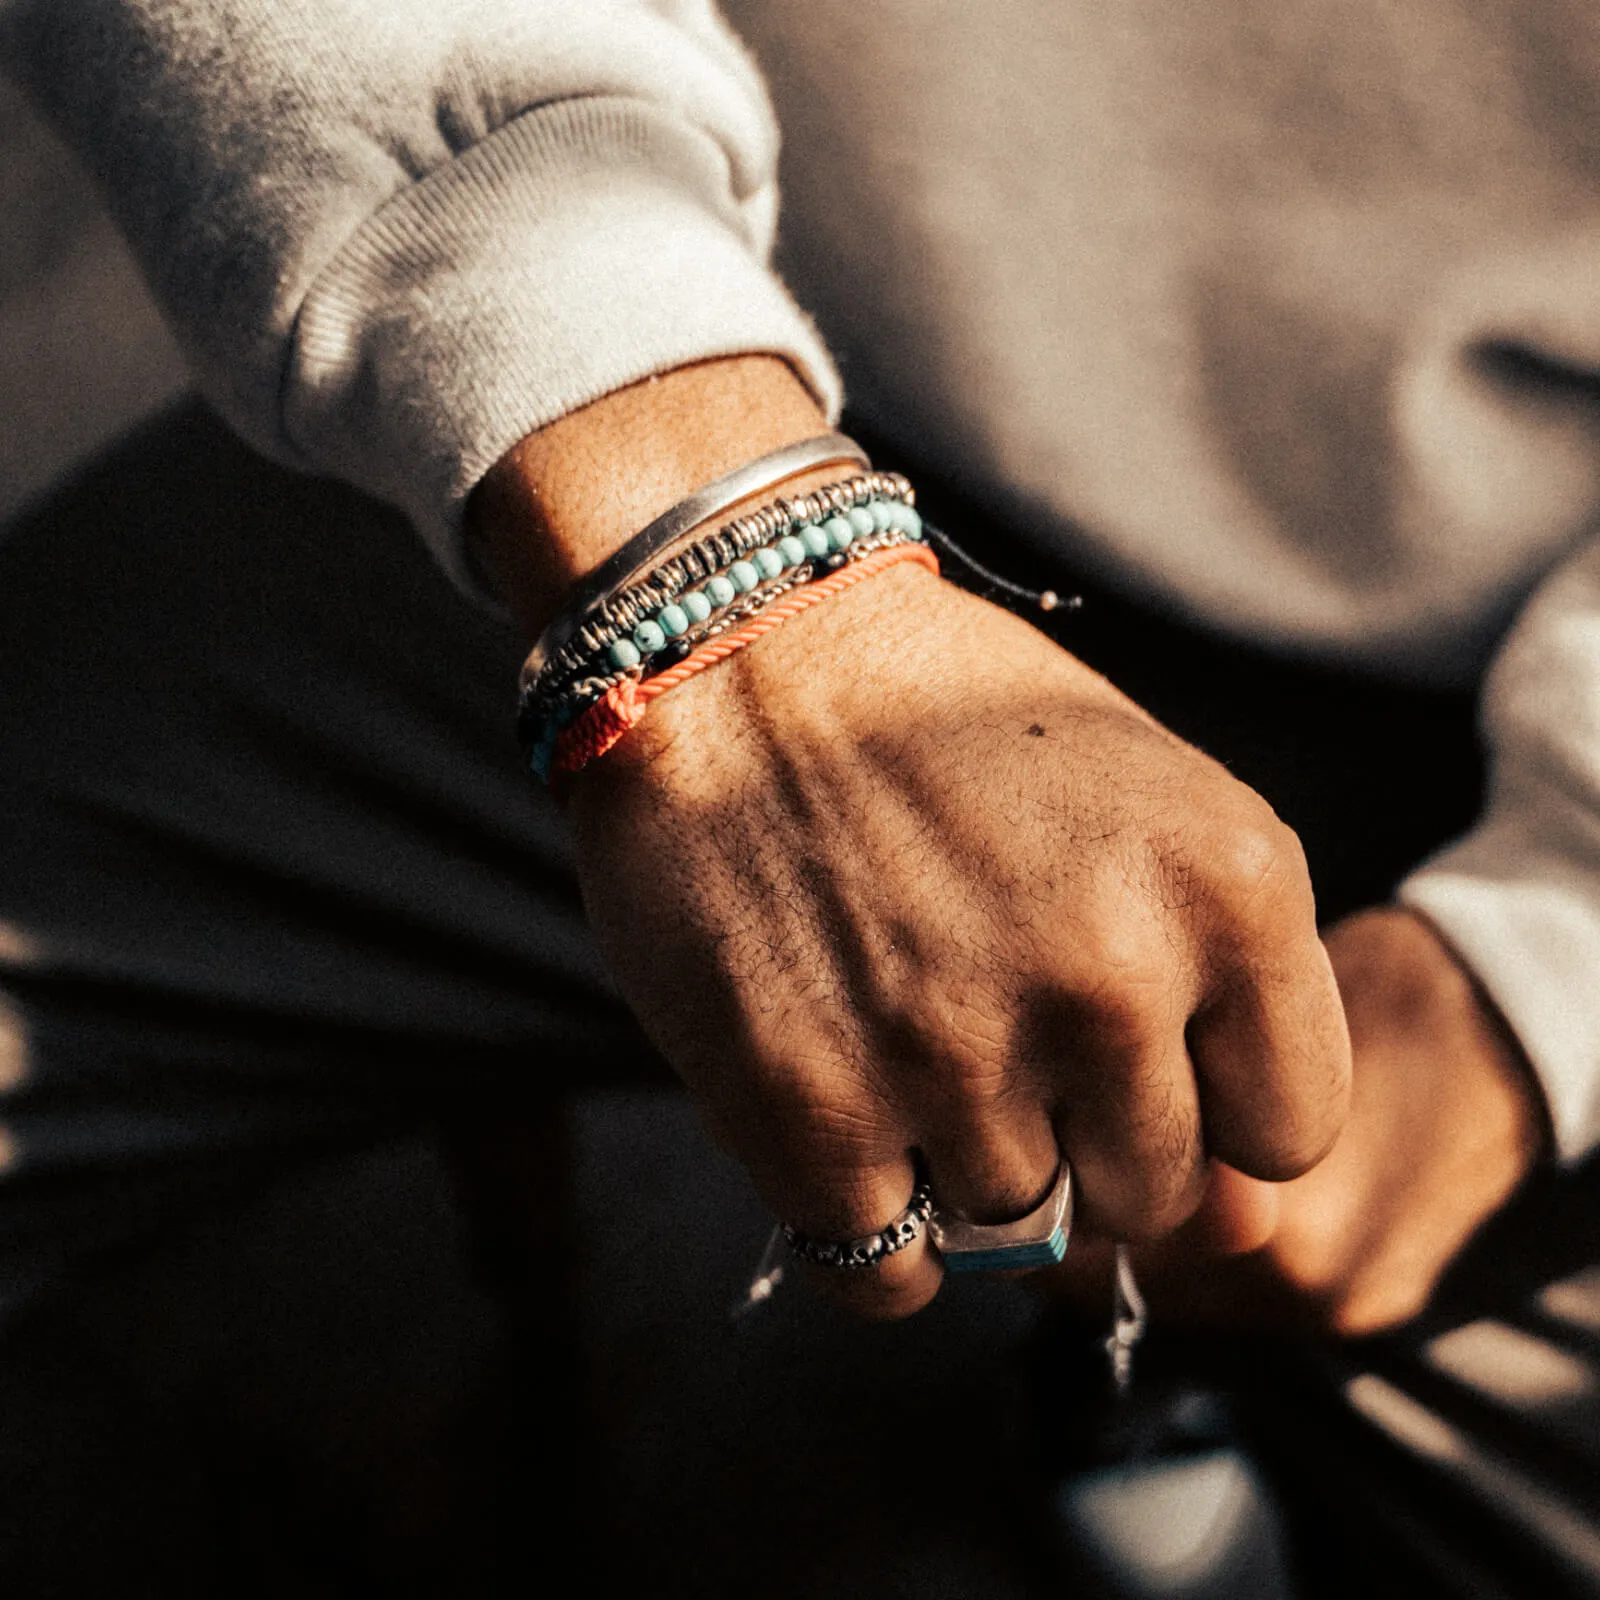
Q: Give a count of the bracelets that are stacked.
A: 5